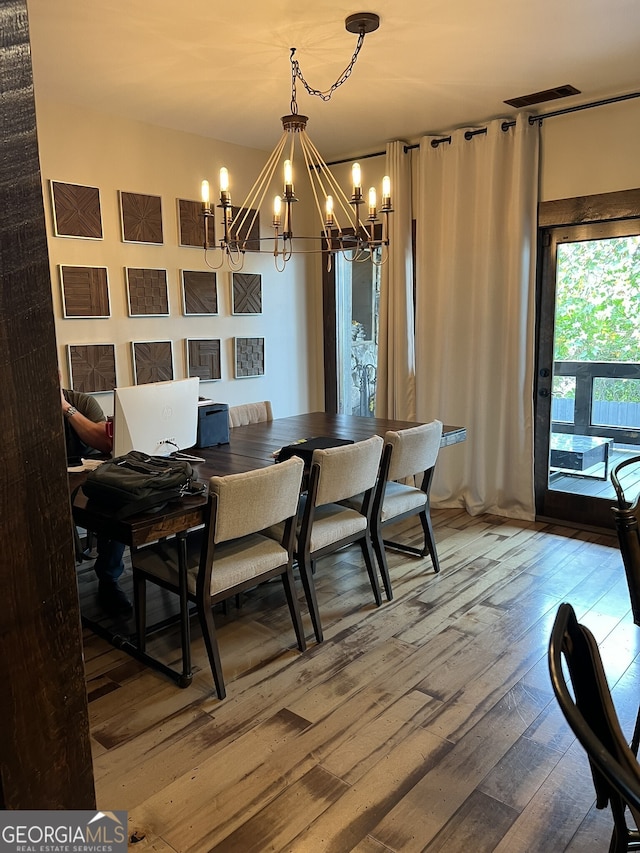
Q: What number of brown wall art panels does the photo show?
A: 12